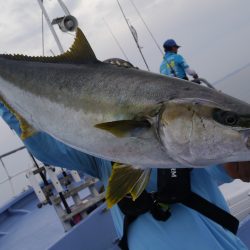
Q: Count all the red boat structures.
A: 0